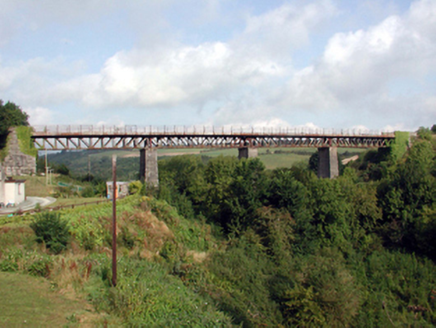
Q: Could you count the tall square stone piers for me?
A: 3